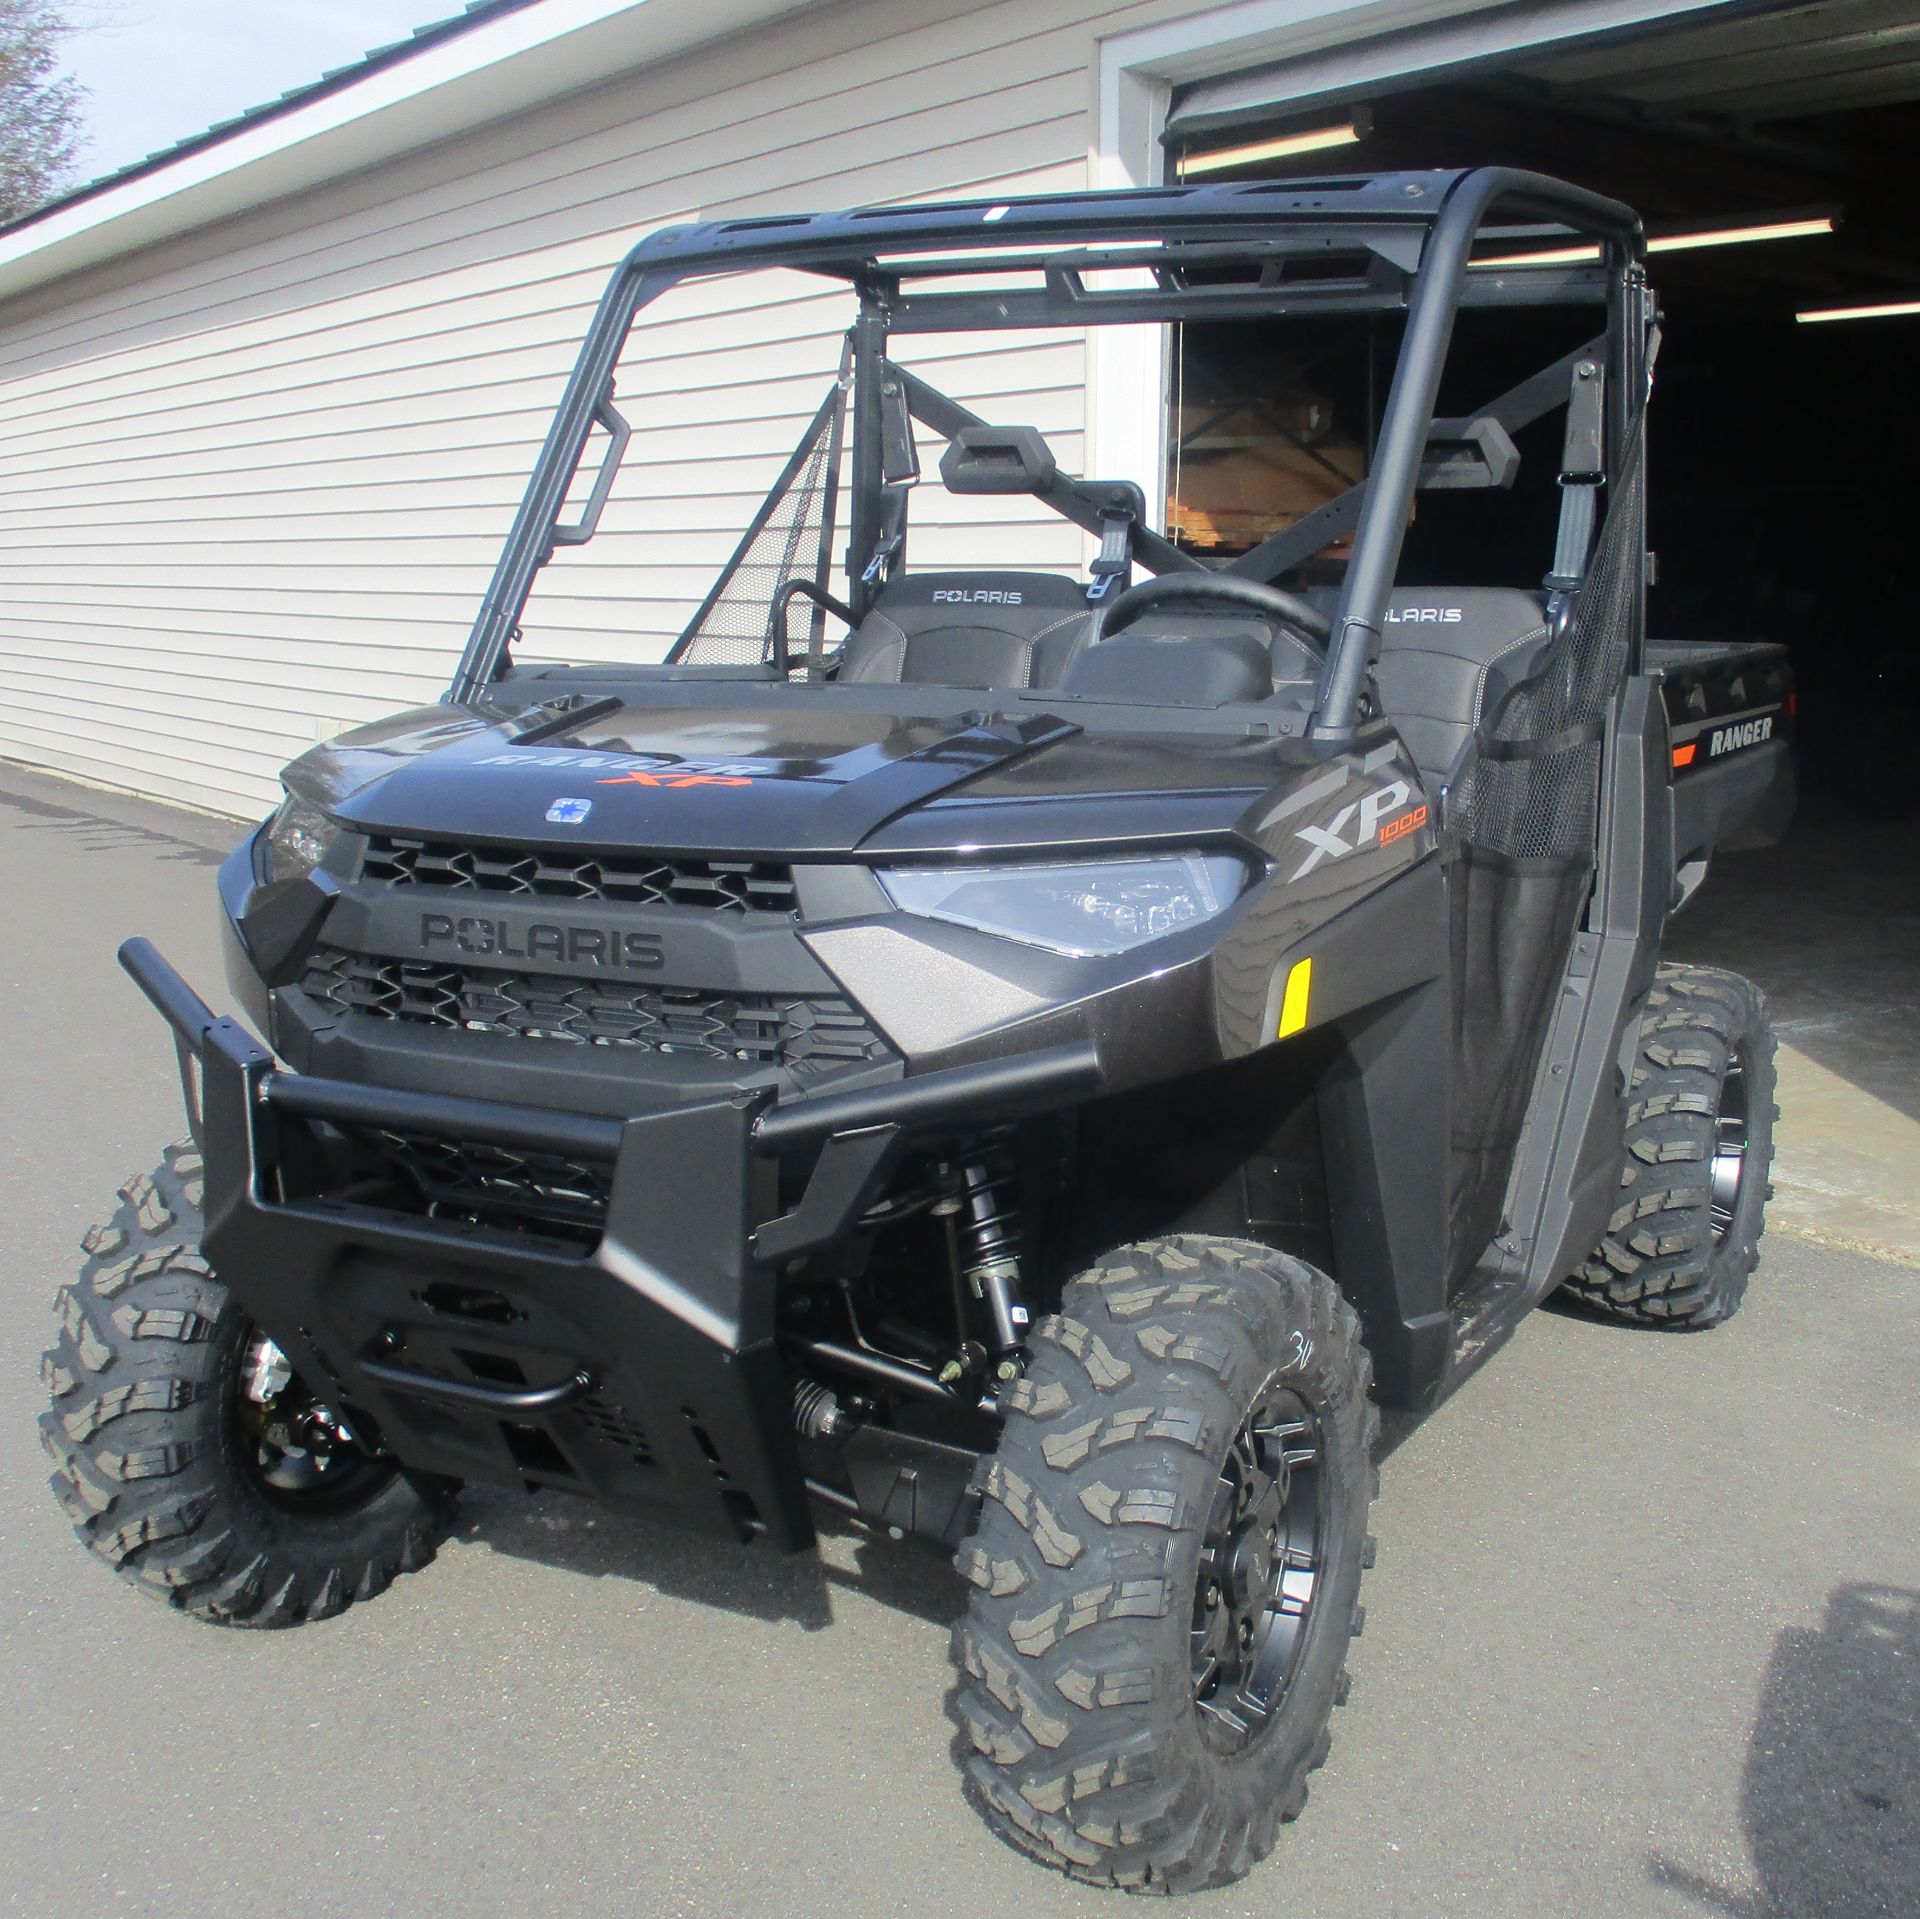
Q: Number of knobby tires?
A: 3